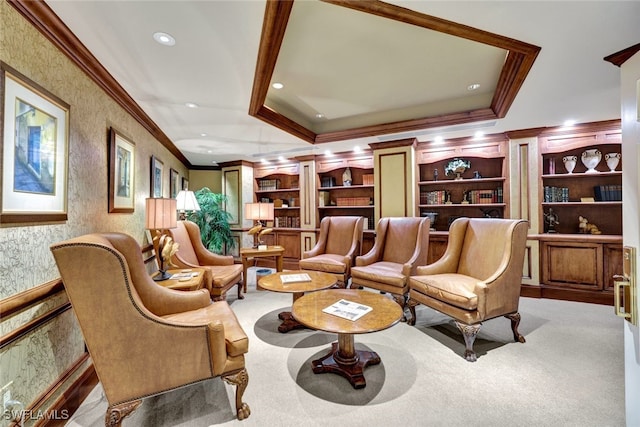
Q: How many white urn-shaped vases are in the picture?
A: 3